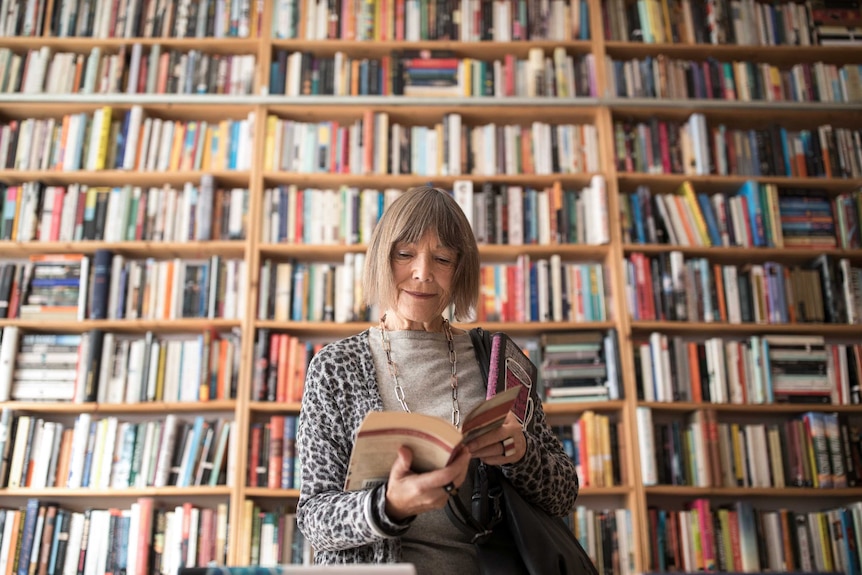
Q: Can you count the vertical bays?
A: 3